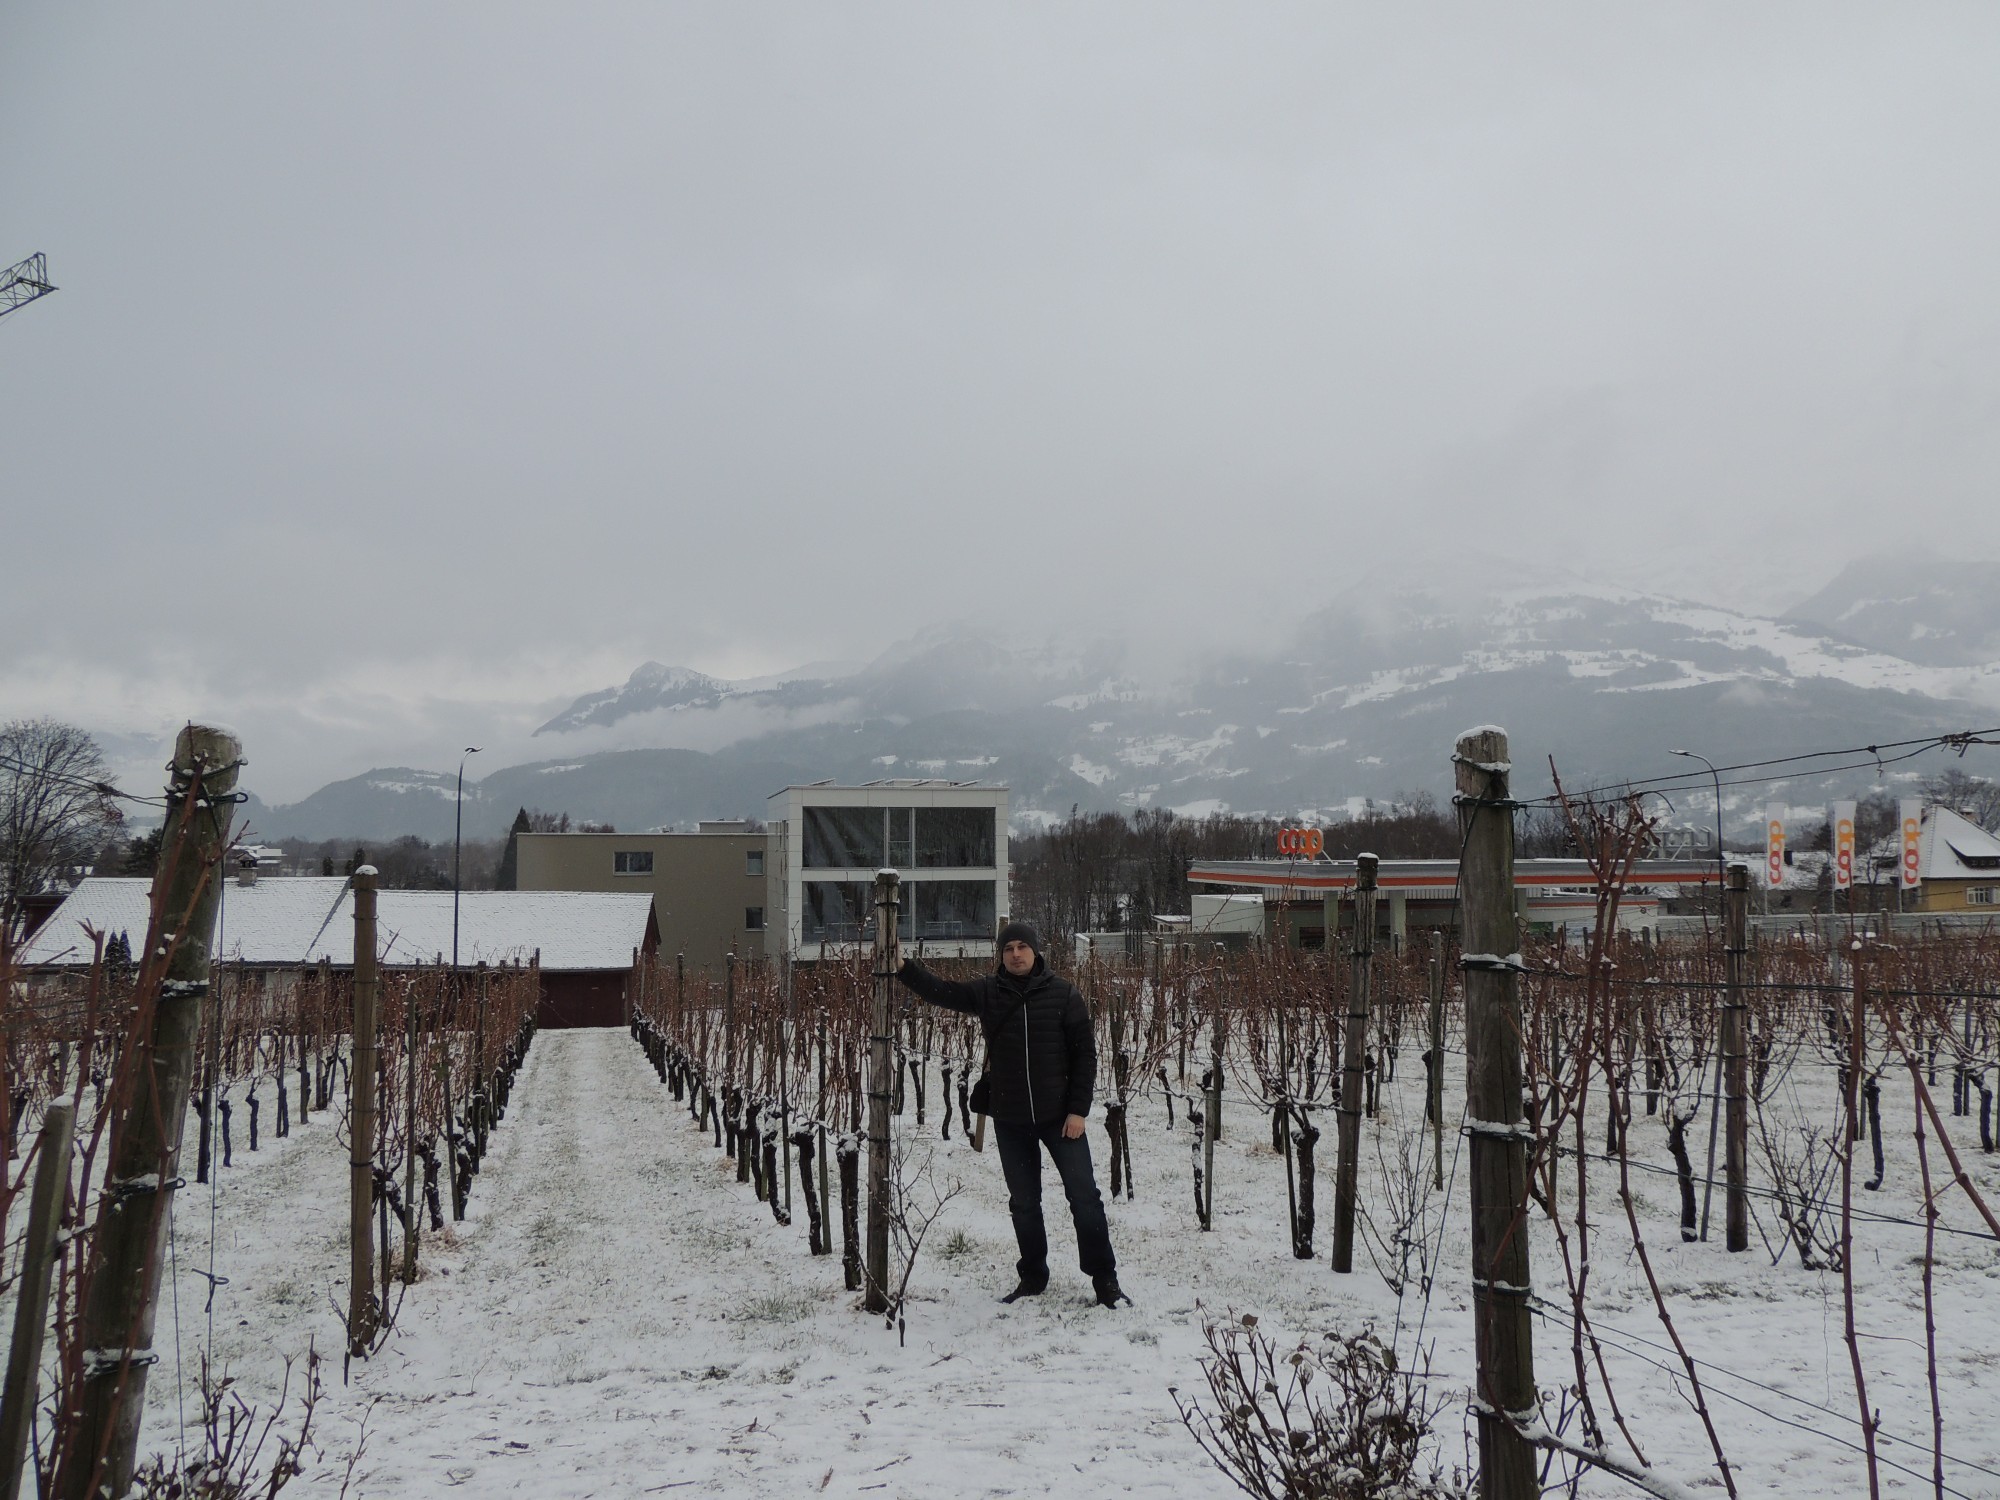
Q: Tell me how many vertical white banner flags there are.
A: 3